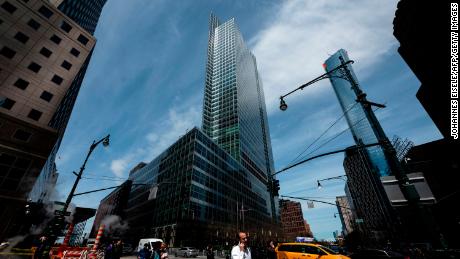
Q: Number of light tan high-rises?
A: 1